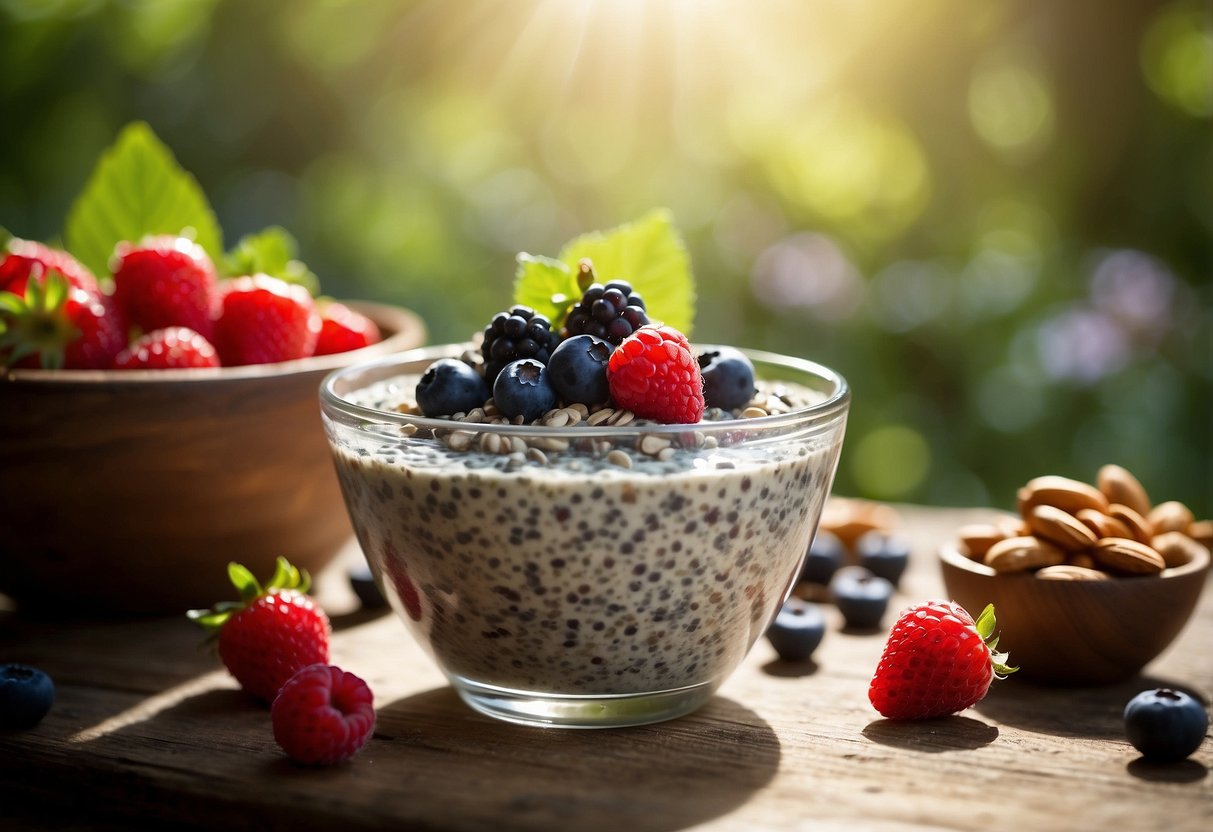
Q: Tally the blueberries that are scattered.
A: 7